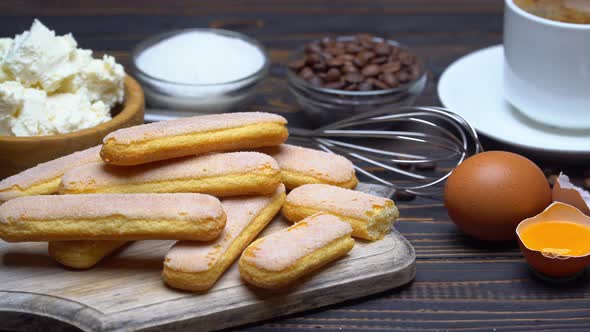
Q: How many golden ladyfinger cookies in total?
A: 9